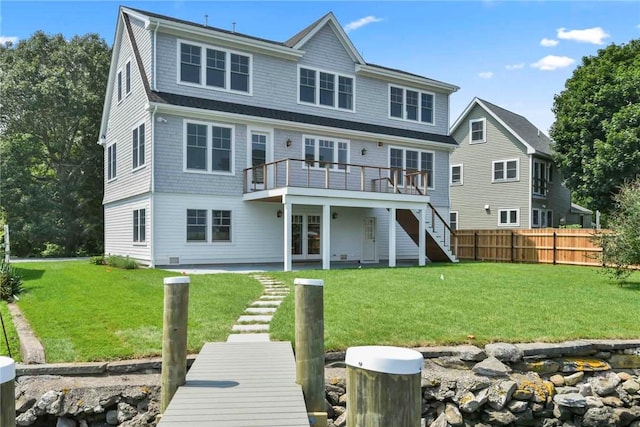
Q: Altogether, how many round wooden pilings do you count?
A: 4